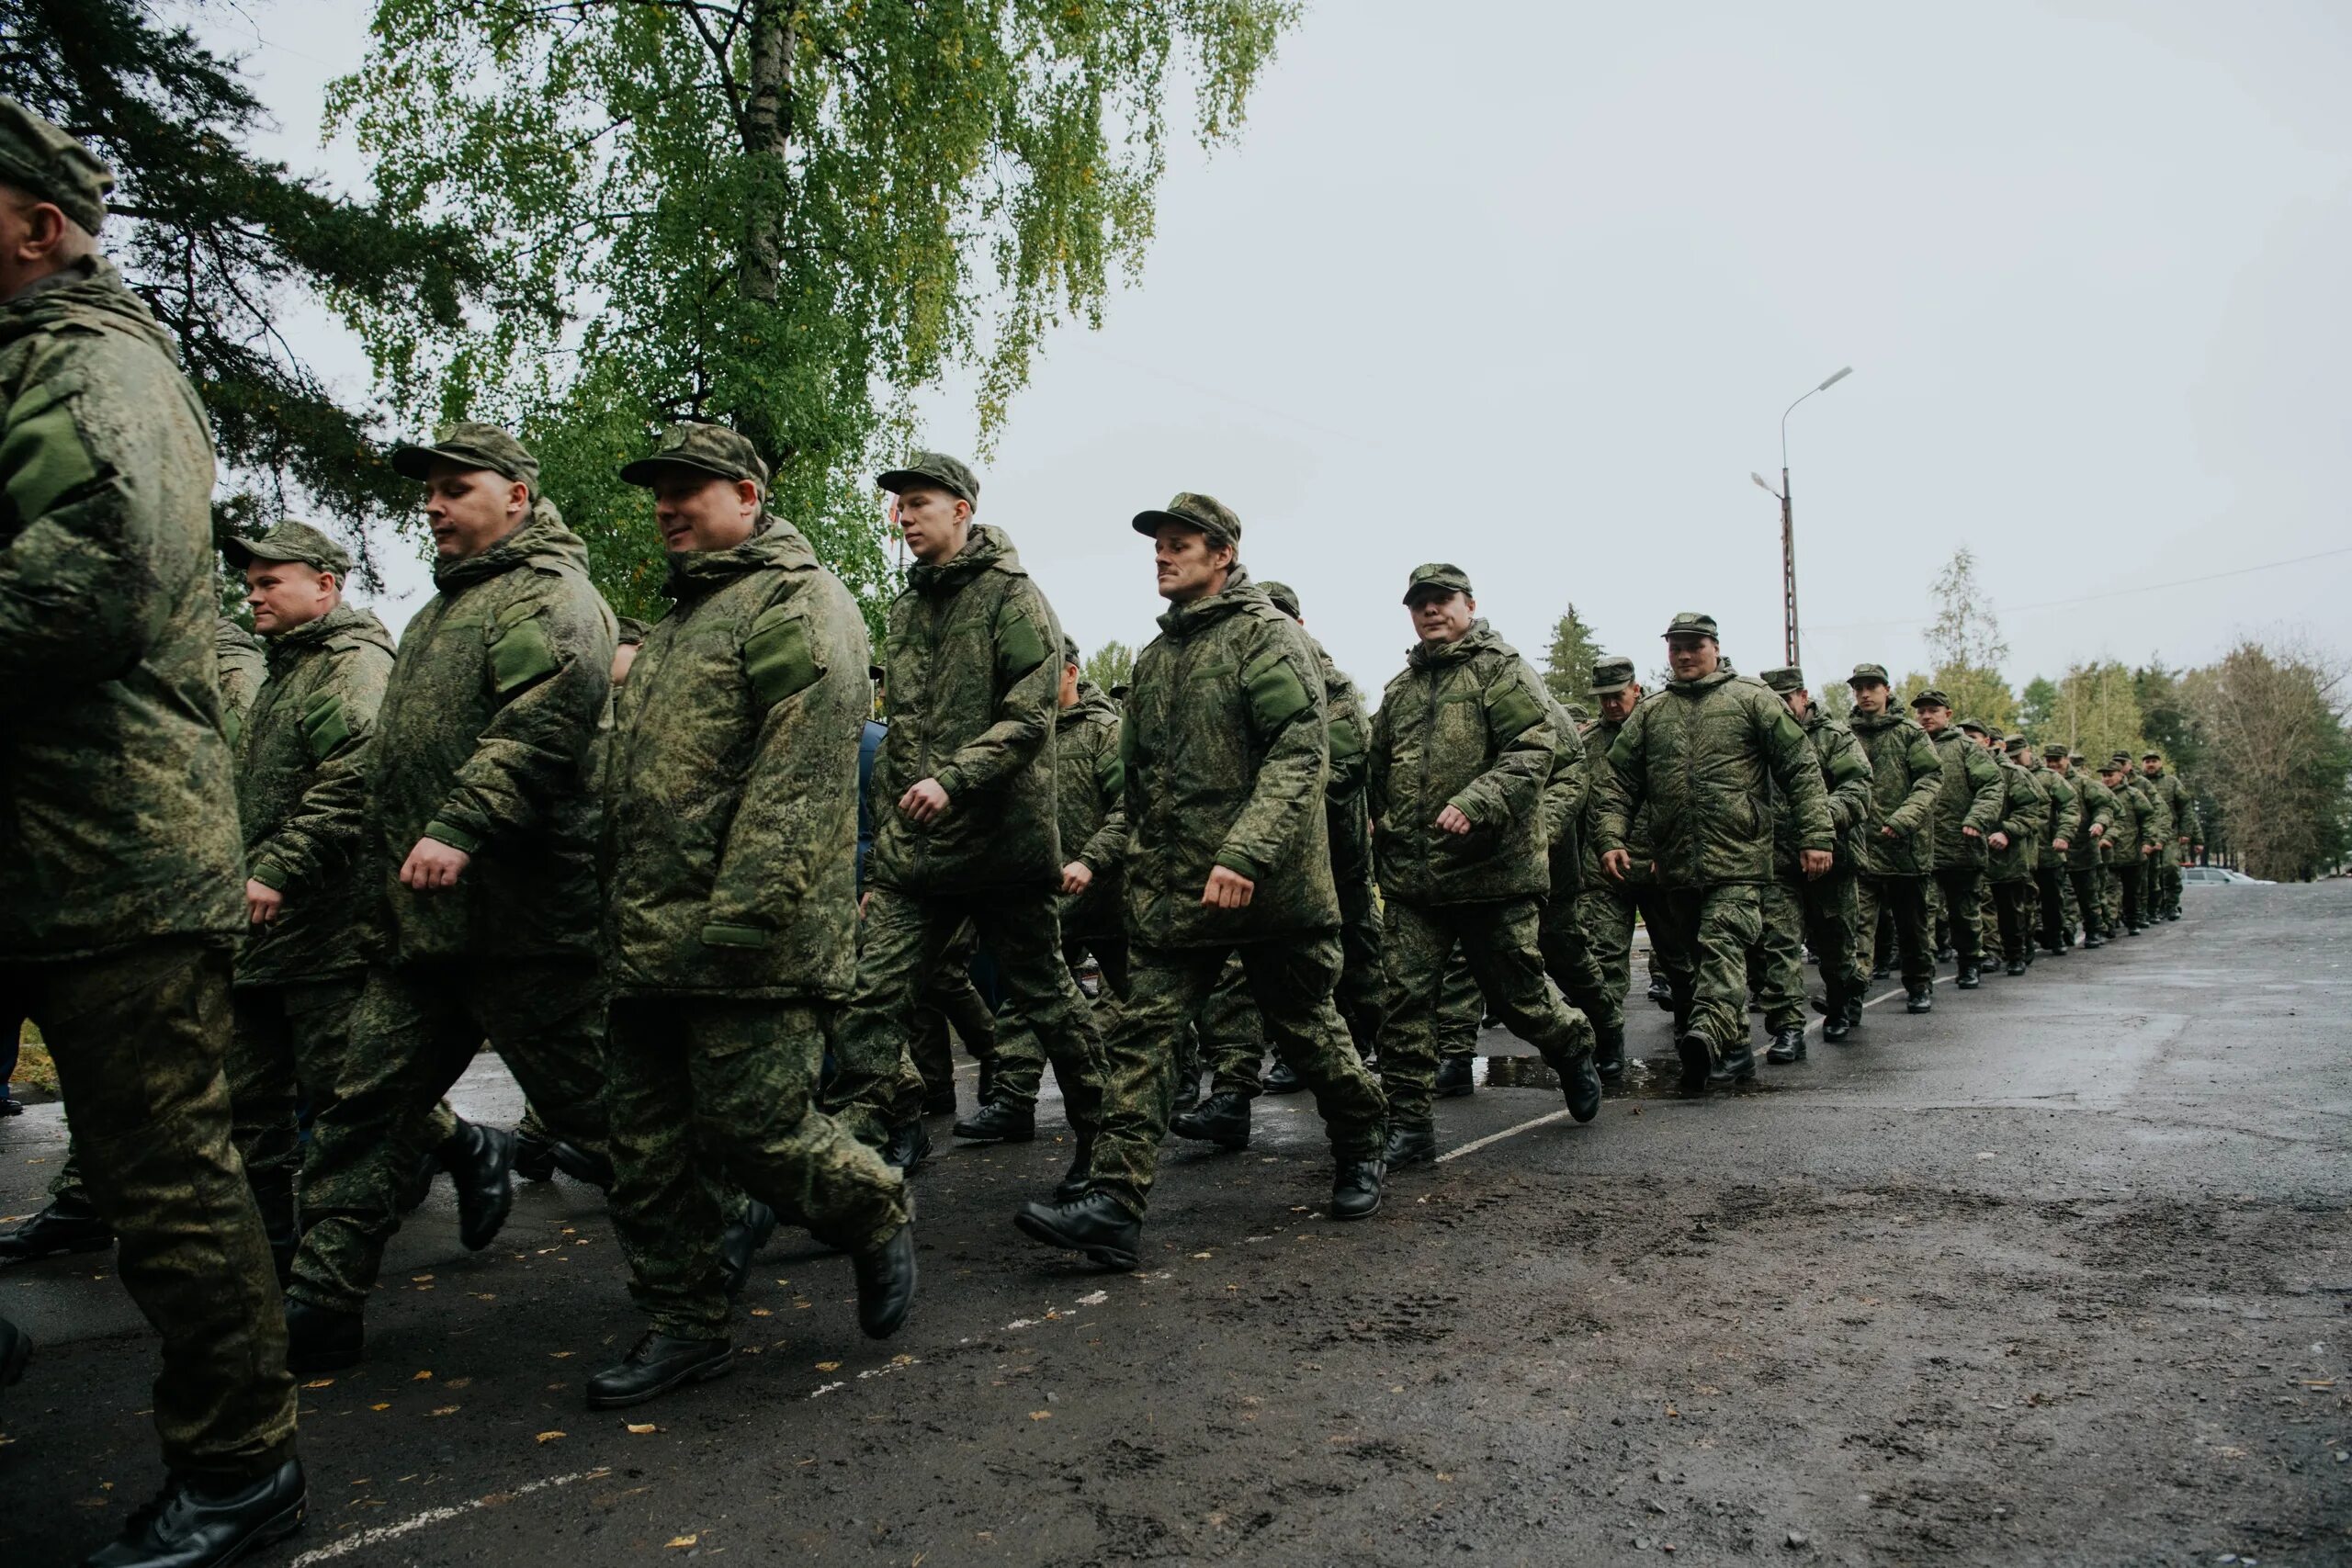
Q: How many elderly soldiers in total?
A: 0